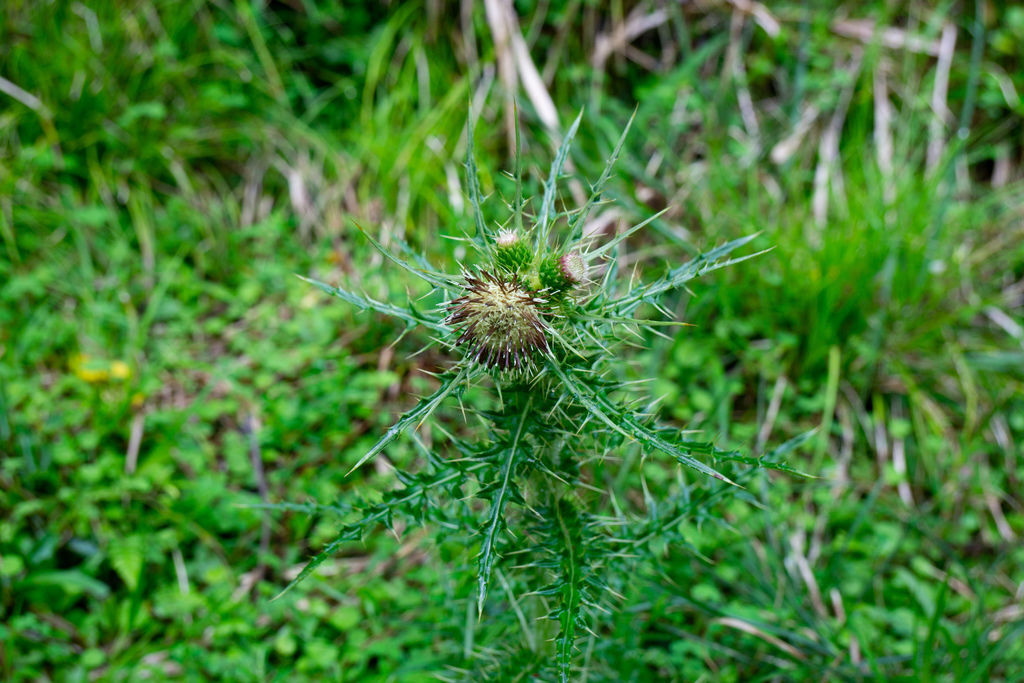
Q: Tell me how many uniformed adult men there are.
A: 0